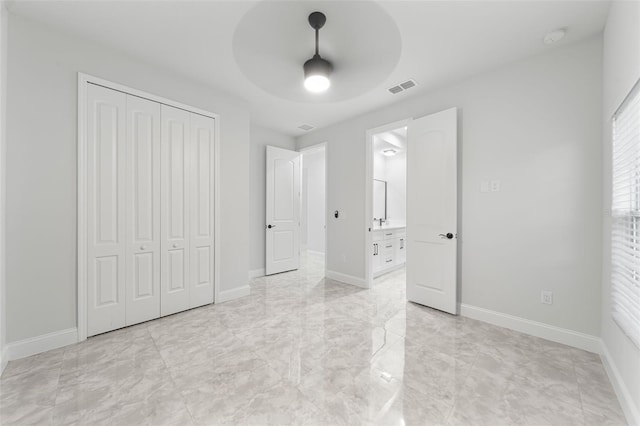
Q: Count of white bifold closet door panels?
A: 4